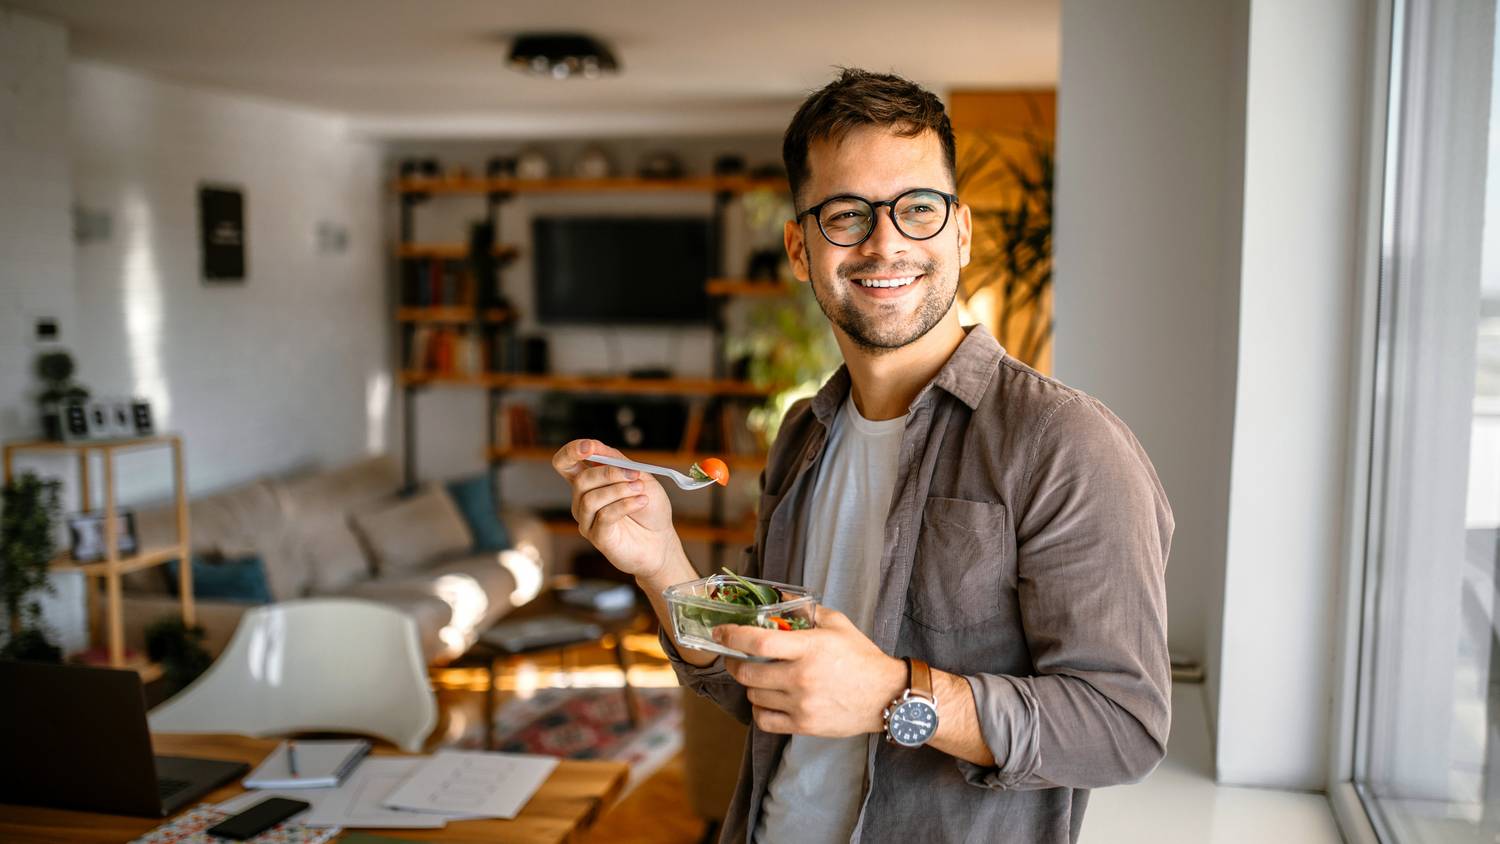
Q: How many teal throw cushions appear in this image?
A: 2